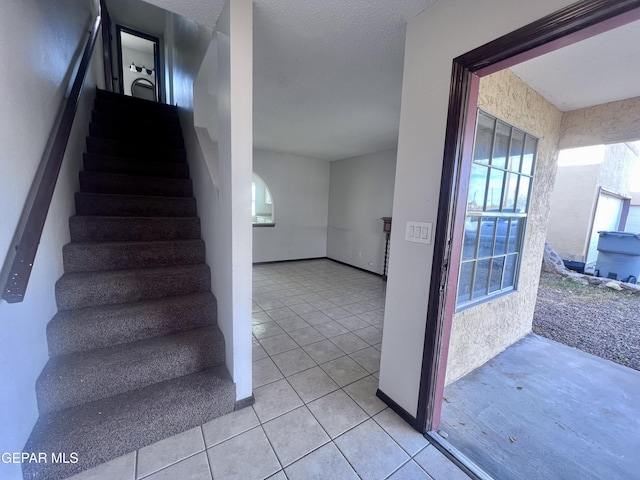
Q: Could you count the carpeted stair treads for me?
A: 14